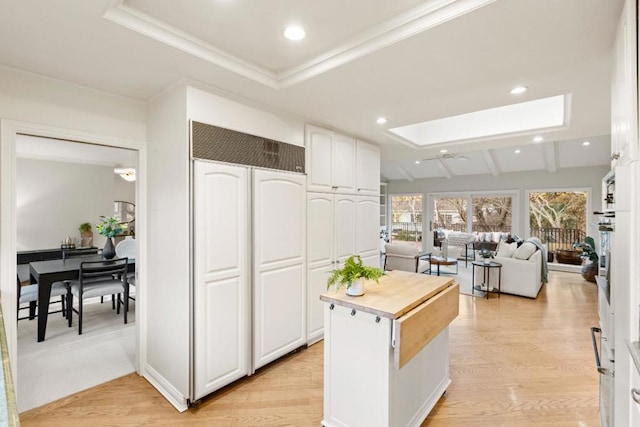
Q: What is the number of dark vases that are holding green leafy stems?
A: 1